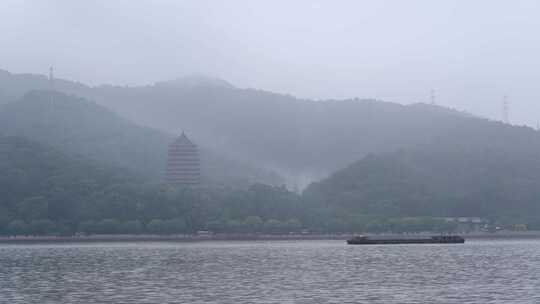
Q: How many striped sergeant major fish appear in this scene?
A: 0